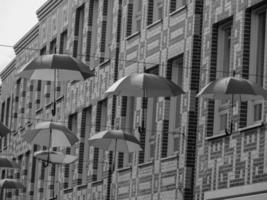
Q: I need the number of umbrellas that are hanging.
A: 9